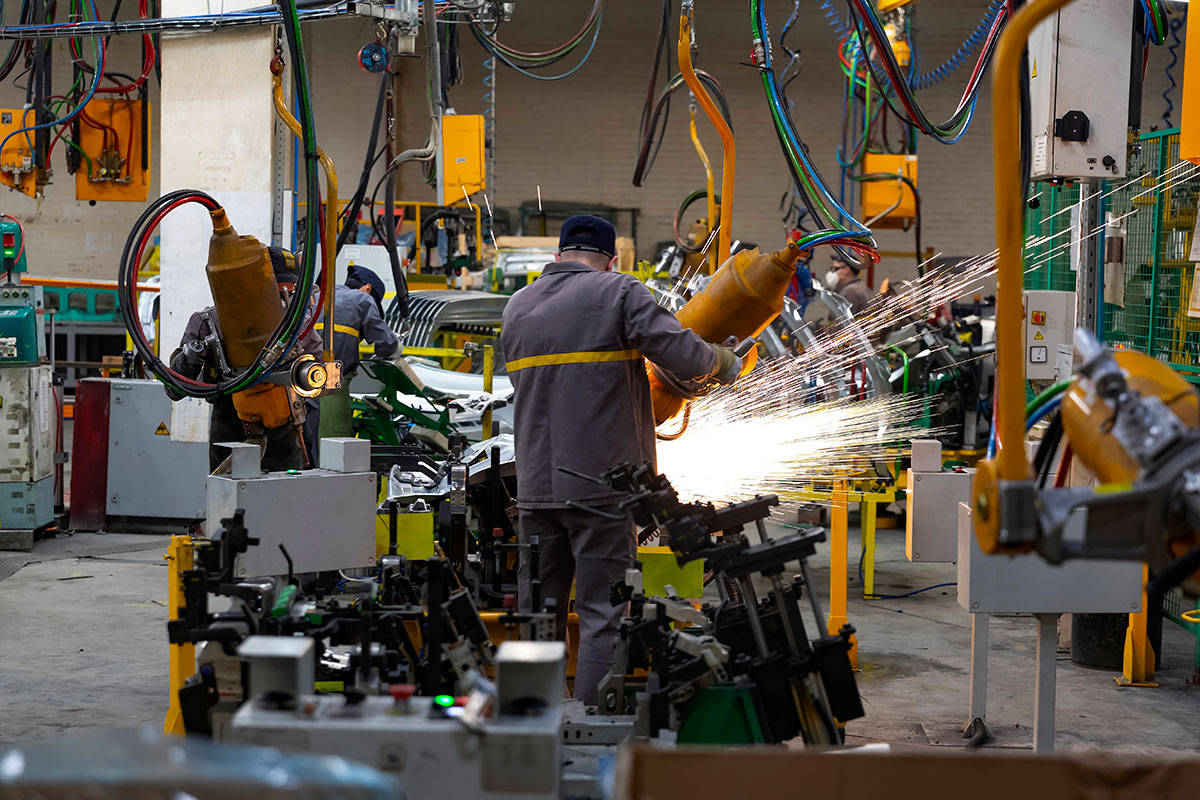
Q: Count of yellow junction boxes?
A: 5